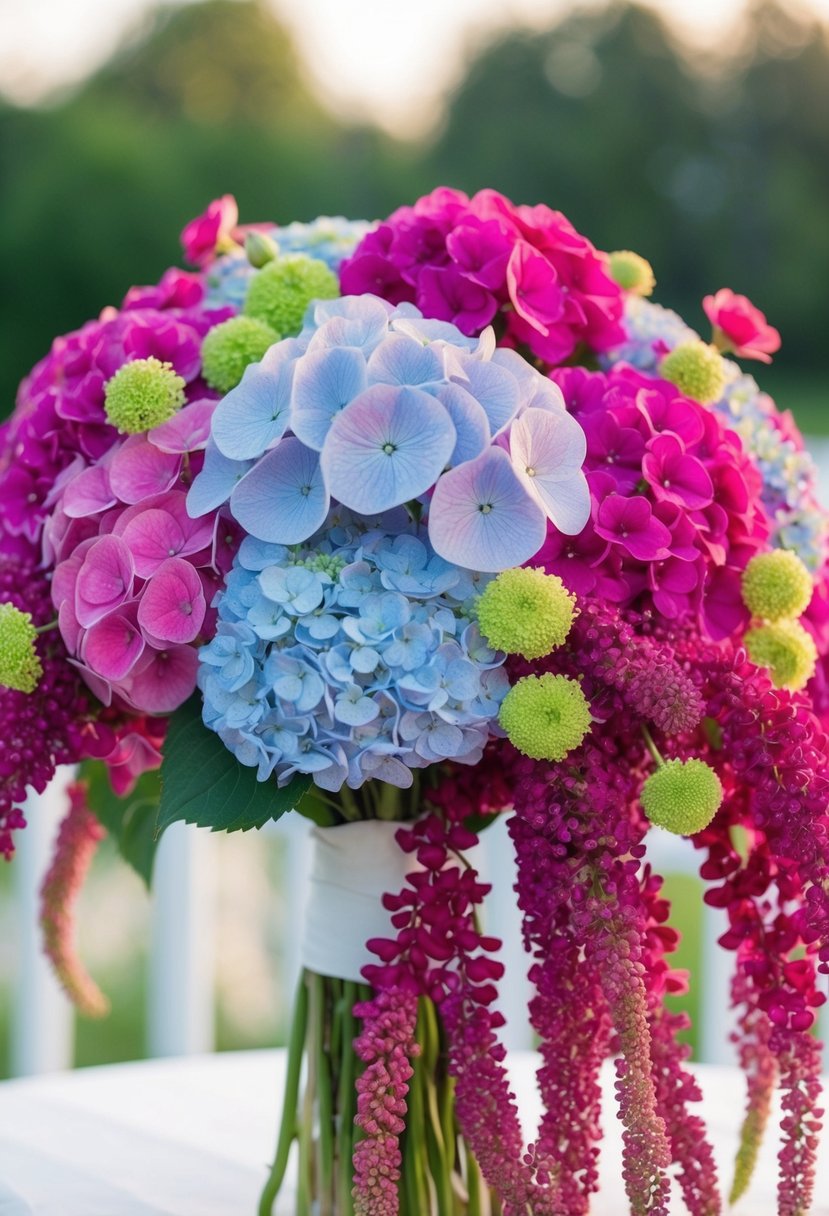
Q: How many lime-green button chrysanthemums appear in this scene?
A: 11